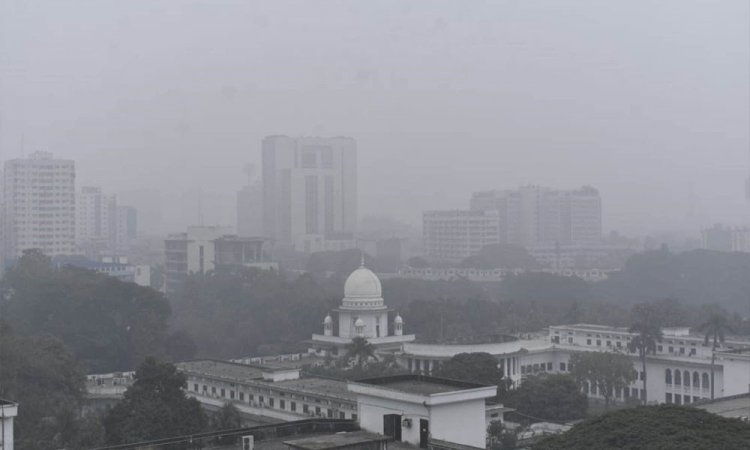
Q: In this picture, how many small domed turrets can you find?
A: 3